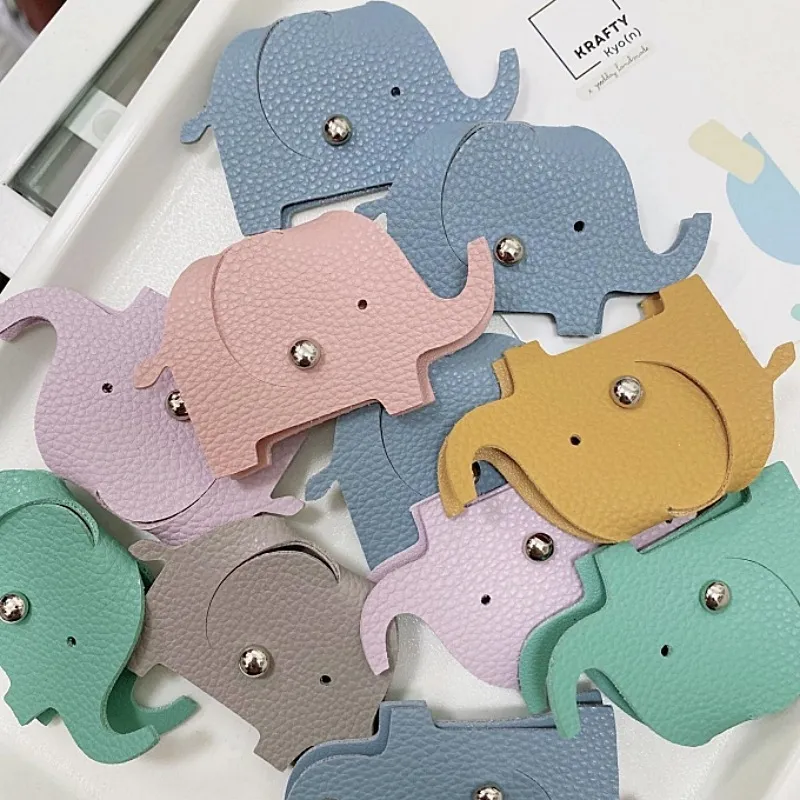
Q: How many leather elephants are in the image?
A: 11